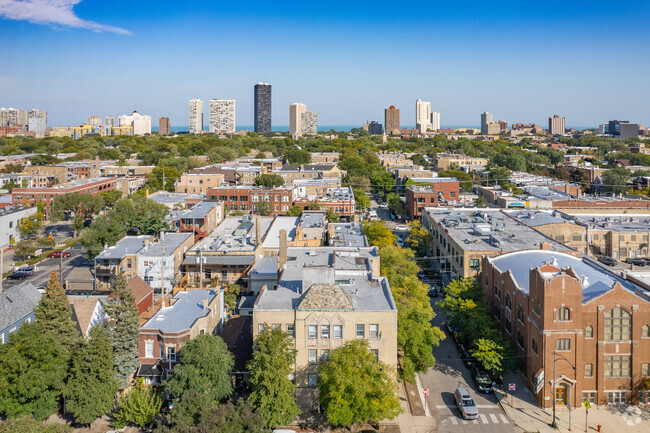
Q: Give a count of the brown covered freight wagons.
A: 0